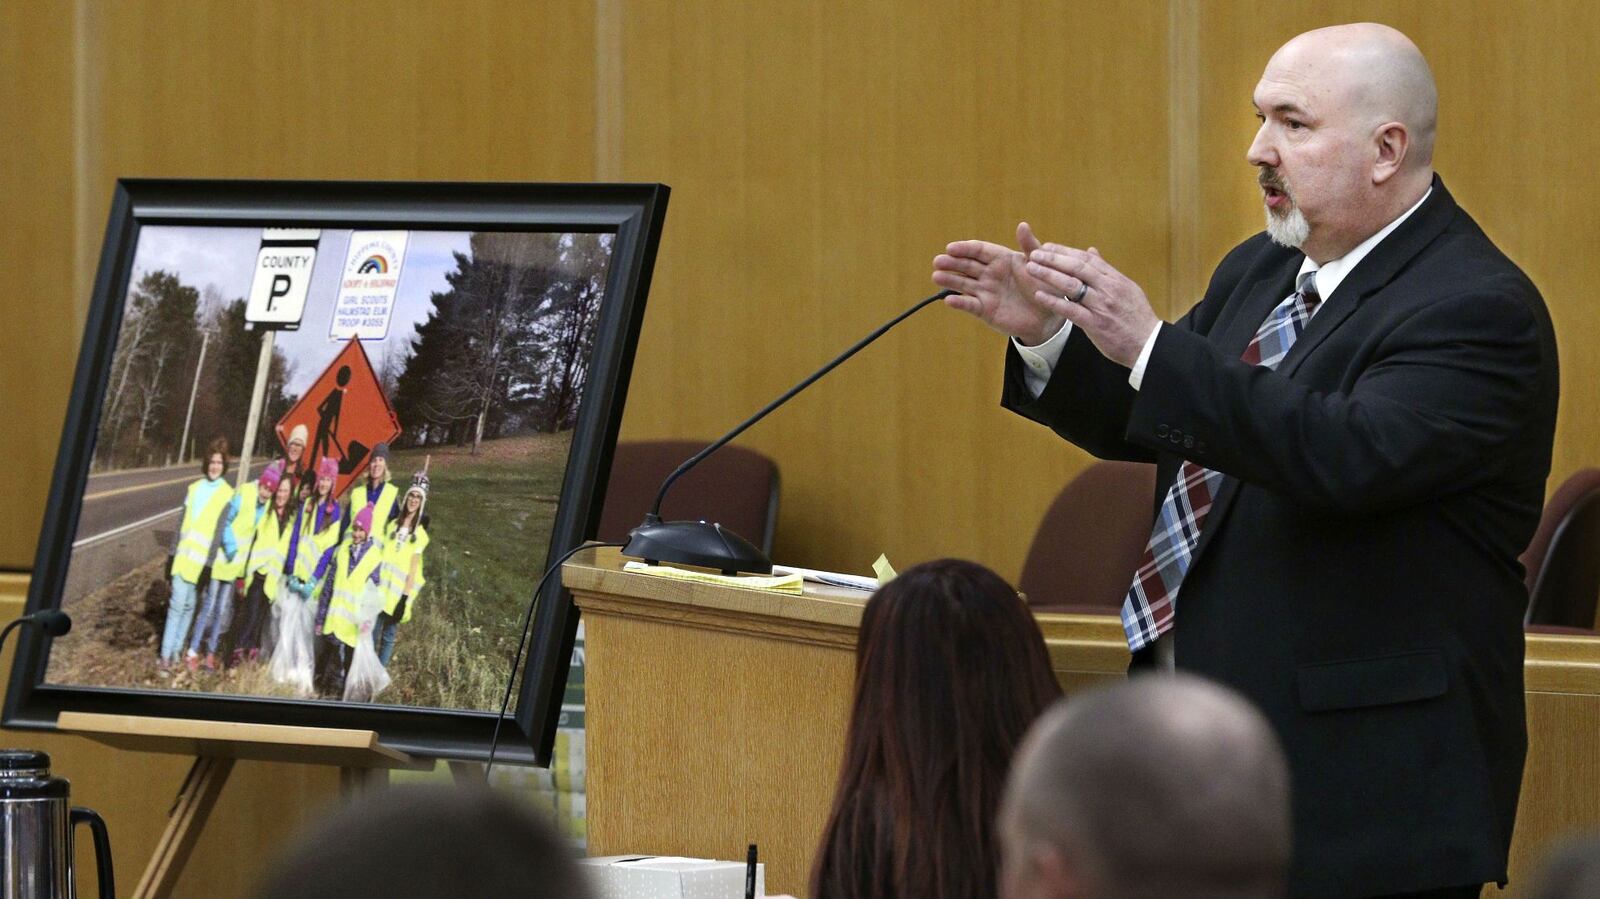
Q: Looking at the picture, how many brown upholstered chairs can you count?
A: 3